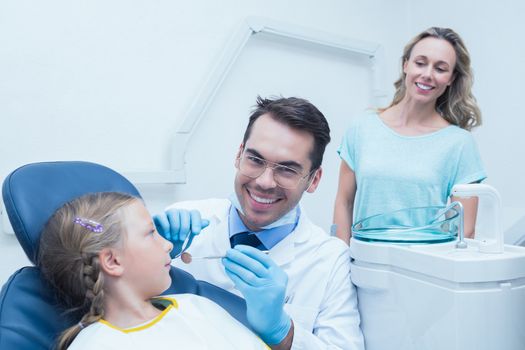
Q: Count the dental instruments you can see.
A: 2